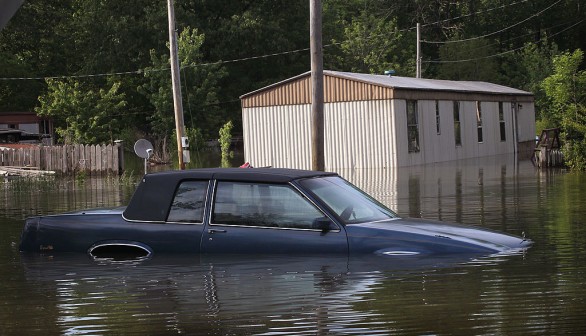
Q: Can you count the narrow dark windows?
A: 5